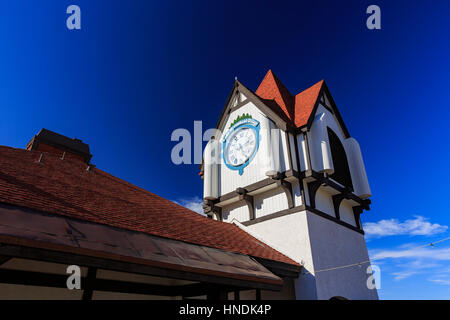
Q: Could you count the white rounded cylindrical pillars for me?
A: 4